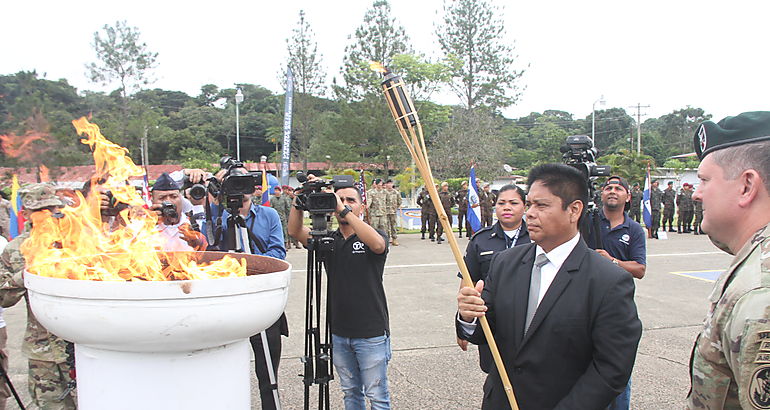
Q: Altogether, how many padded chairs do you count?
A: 0